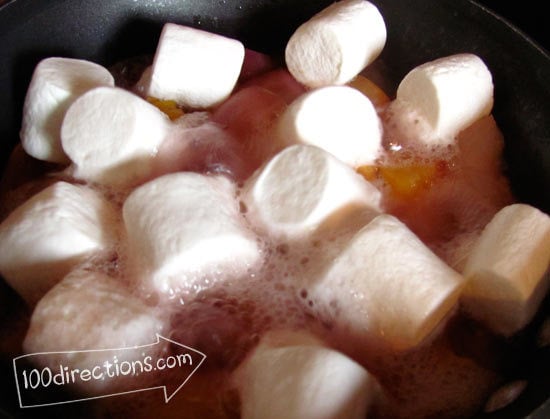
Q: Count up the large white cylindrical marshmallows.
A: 13